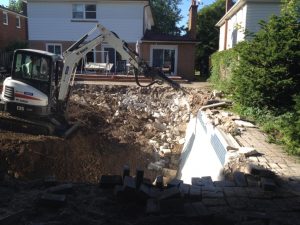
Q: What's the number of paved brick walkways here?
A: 1